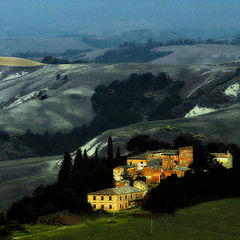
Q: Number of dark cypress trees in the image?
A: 6